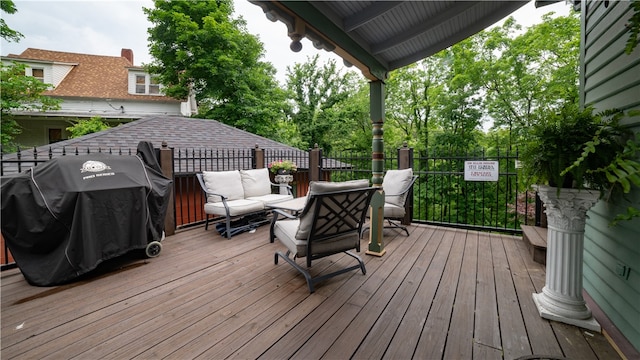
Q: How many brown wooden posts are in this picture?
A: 4